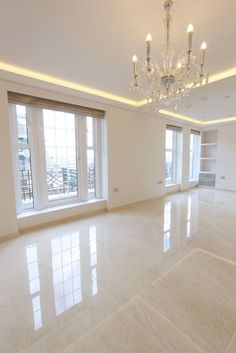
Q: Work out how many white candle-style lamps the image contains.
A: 5